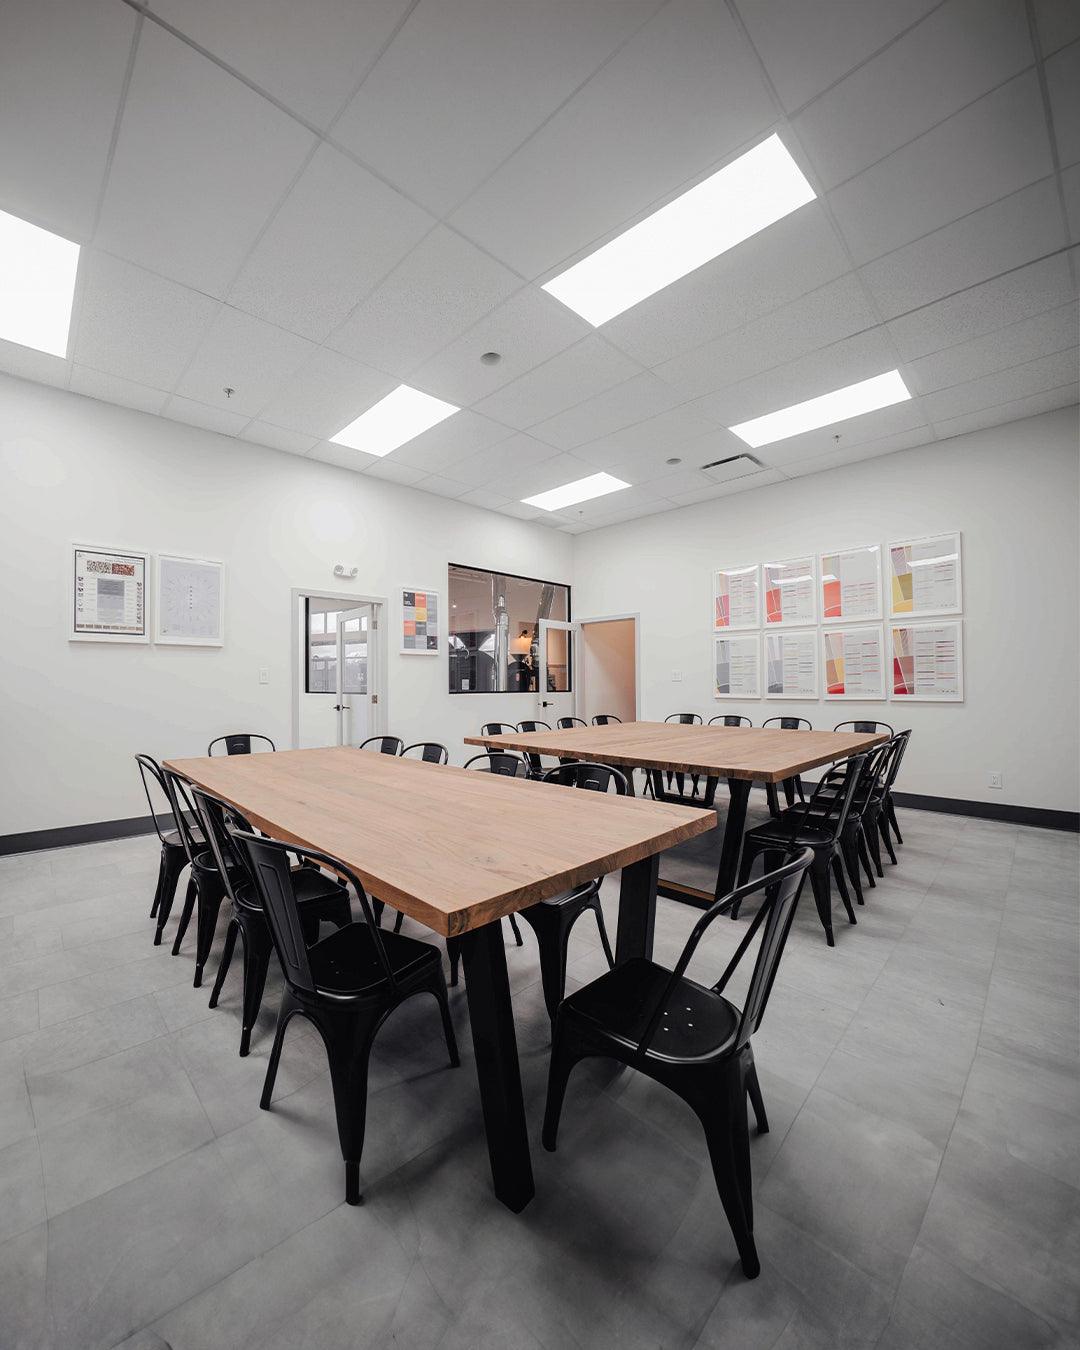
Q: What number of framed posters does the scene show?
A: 11